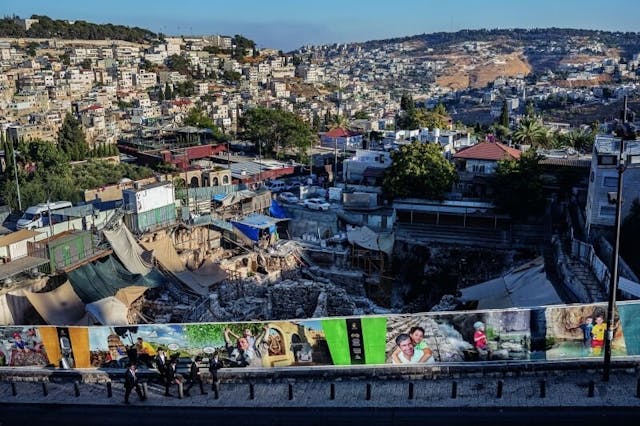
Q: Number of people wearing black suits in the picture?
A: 5